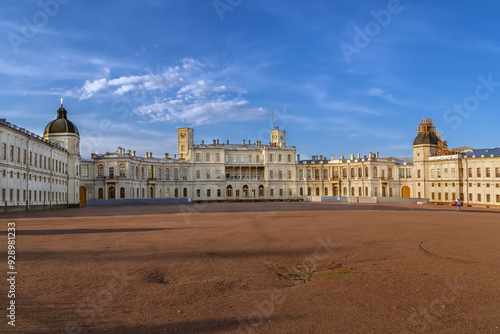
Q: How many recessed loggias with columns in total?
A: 1